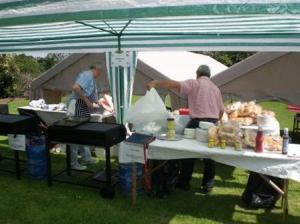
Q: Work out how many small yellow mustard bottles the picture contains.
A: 3